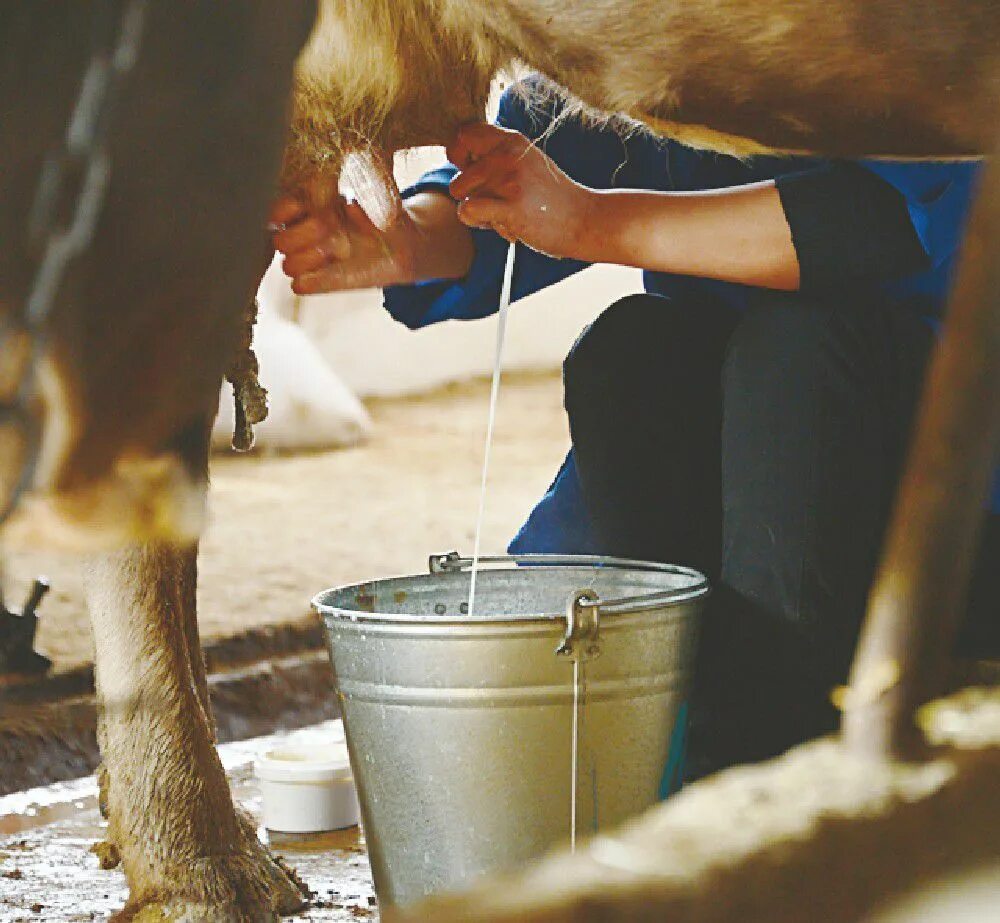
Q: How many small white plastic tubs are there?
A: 1